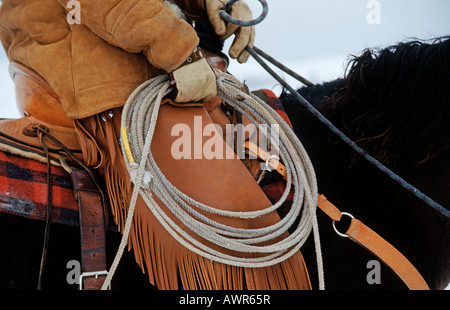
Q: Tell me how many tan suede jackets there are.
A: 1